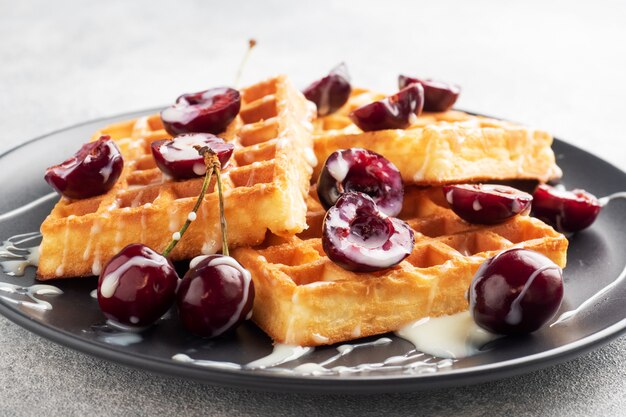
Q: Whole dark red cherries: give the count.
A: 3